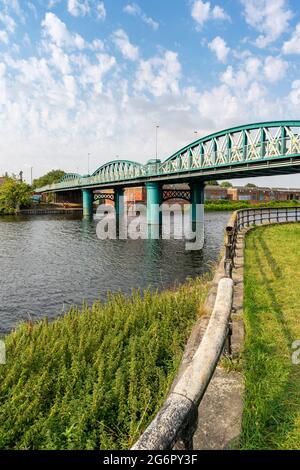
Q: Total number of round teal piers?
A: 4